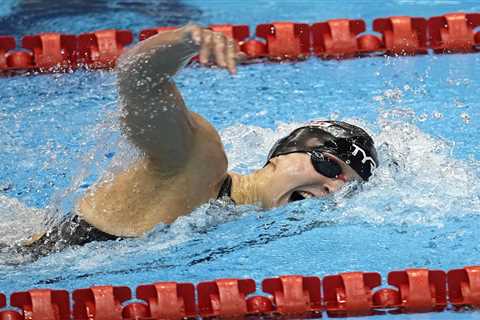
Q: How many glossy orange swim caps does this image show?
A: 0